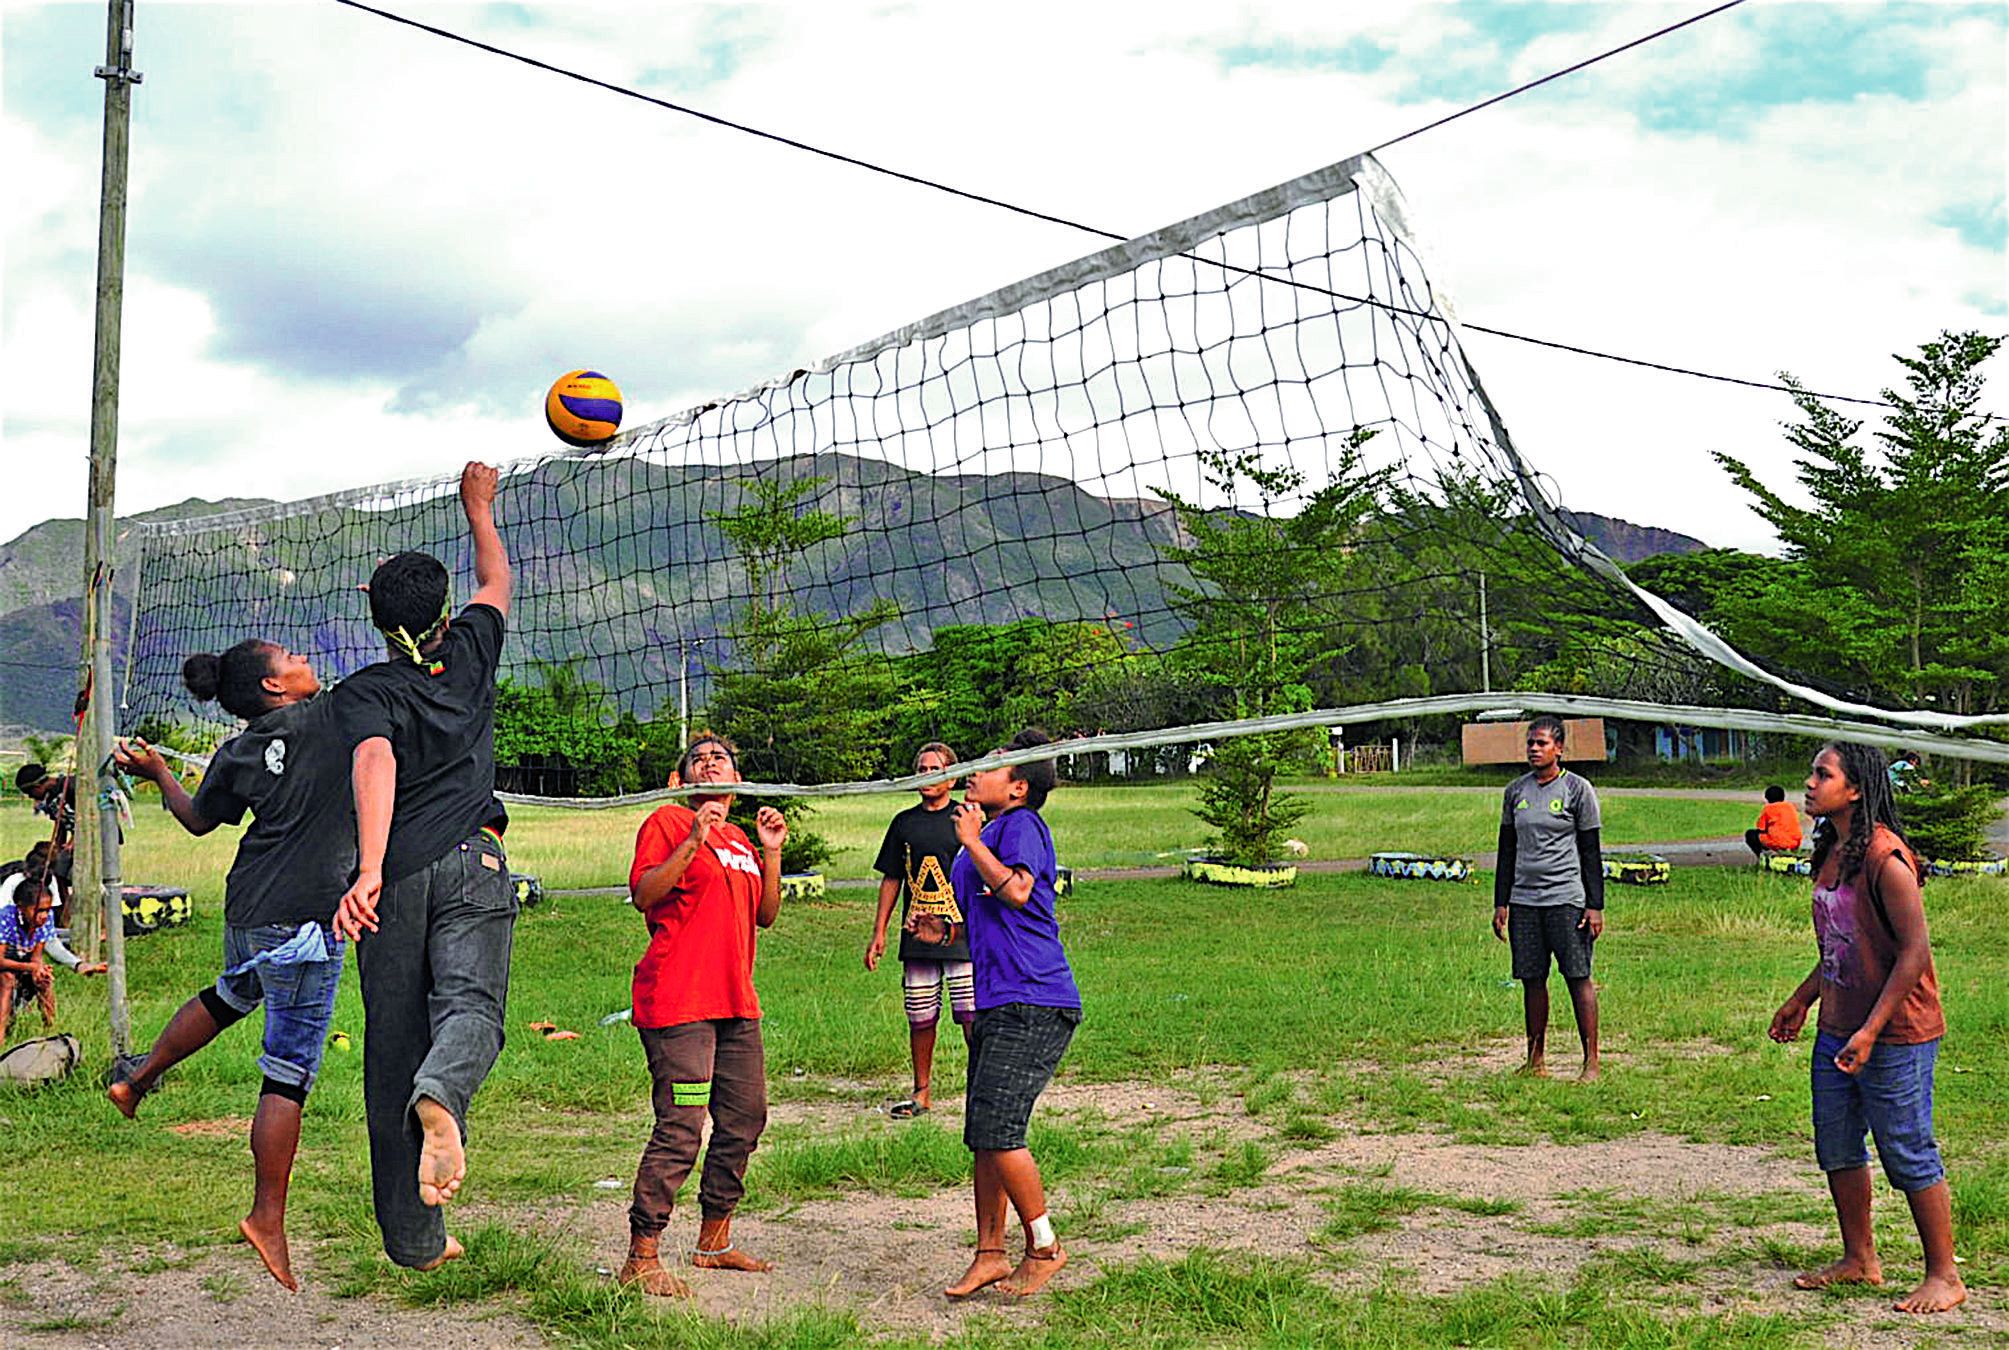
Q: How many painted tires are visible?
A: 9